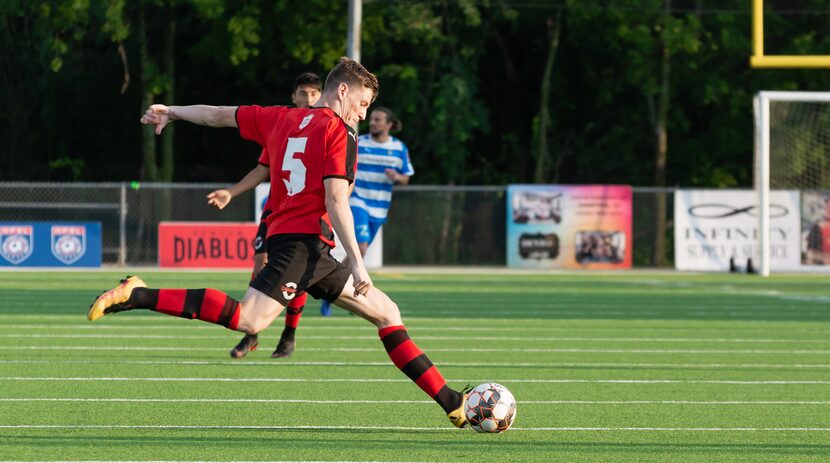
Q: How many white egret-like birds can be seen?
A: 0